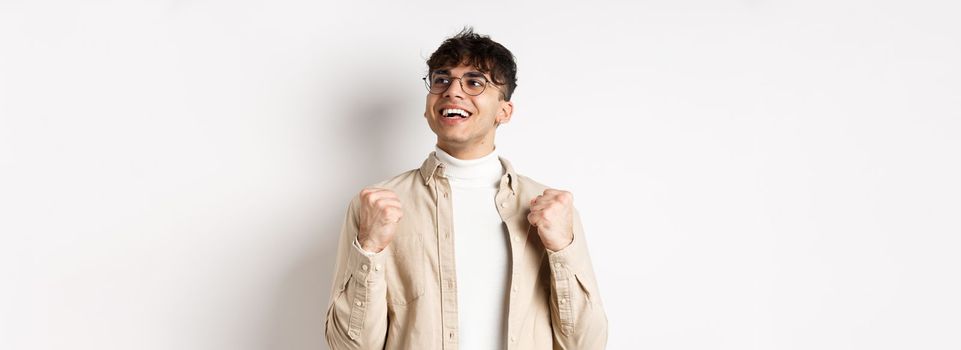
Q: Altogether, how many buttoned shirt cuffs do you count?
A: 2